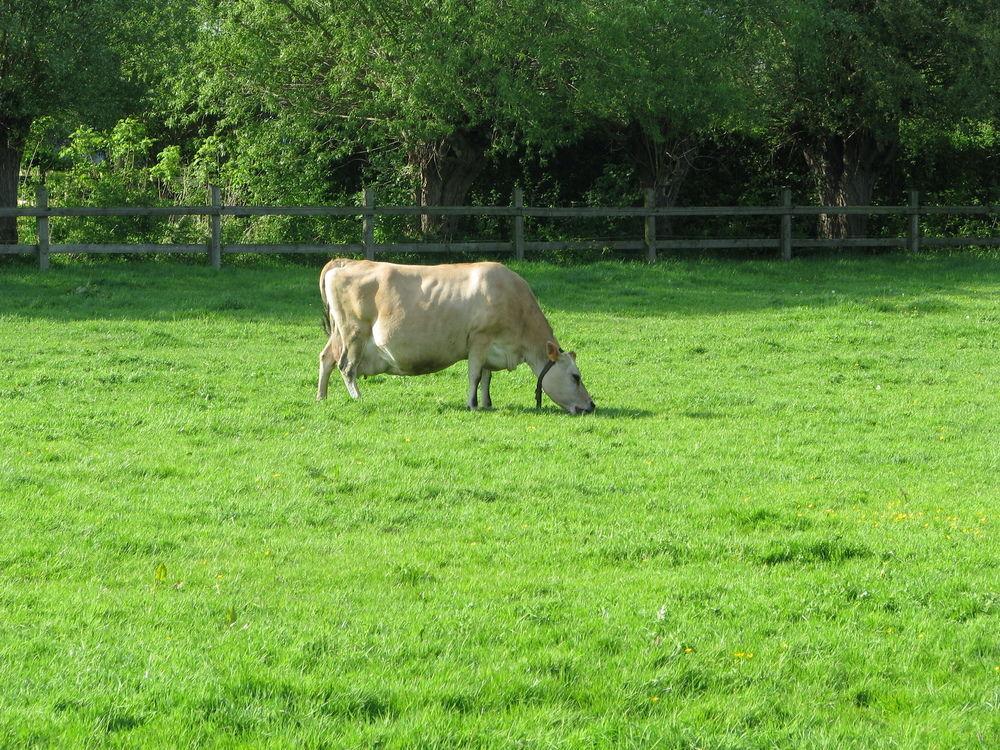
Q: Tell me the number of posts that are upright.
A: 7